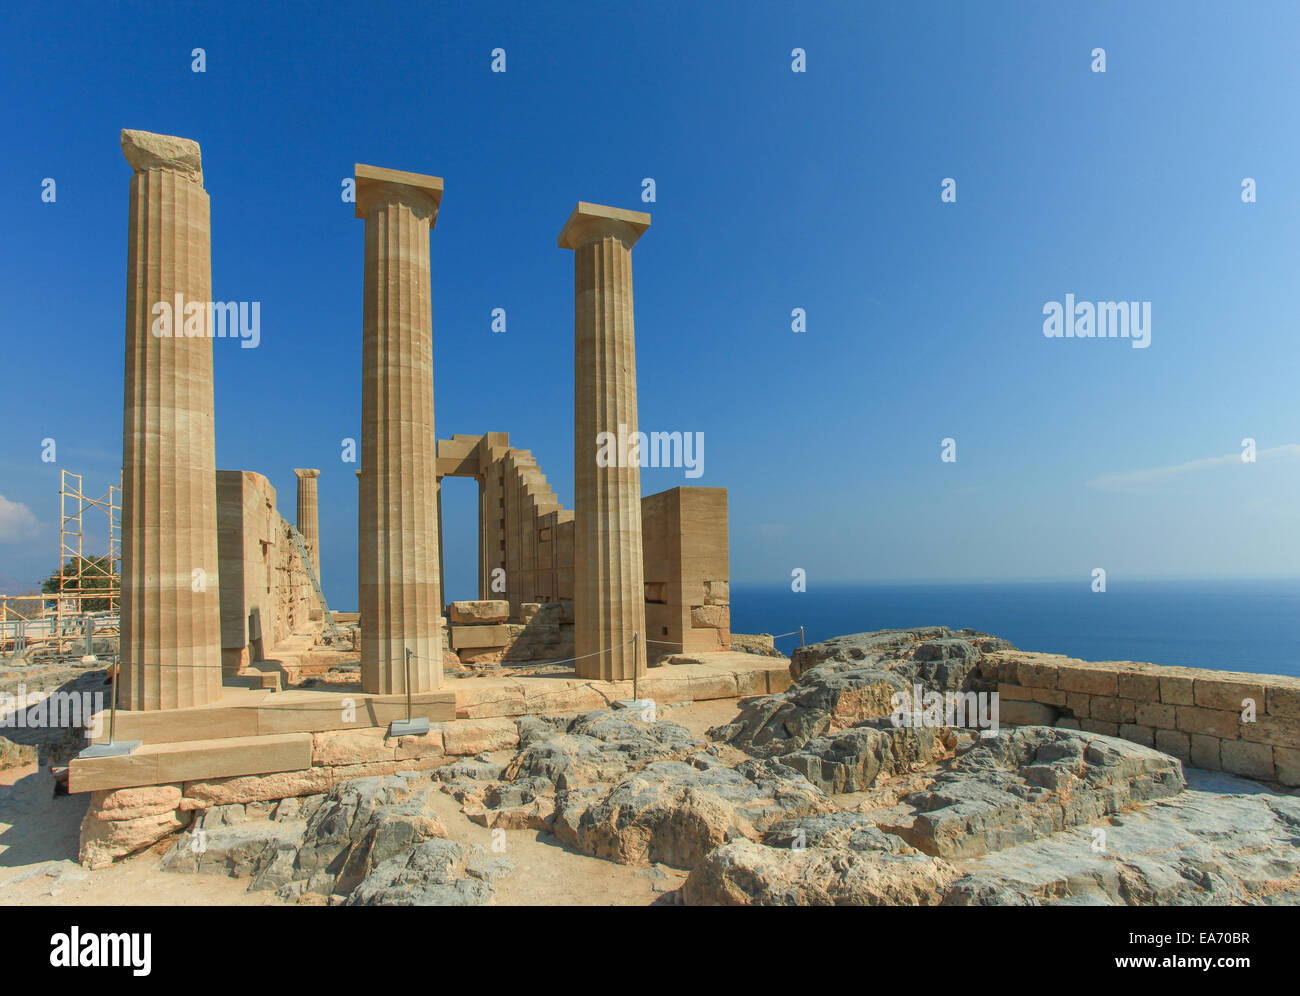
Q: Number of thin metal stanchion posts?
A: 4